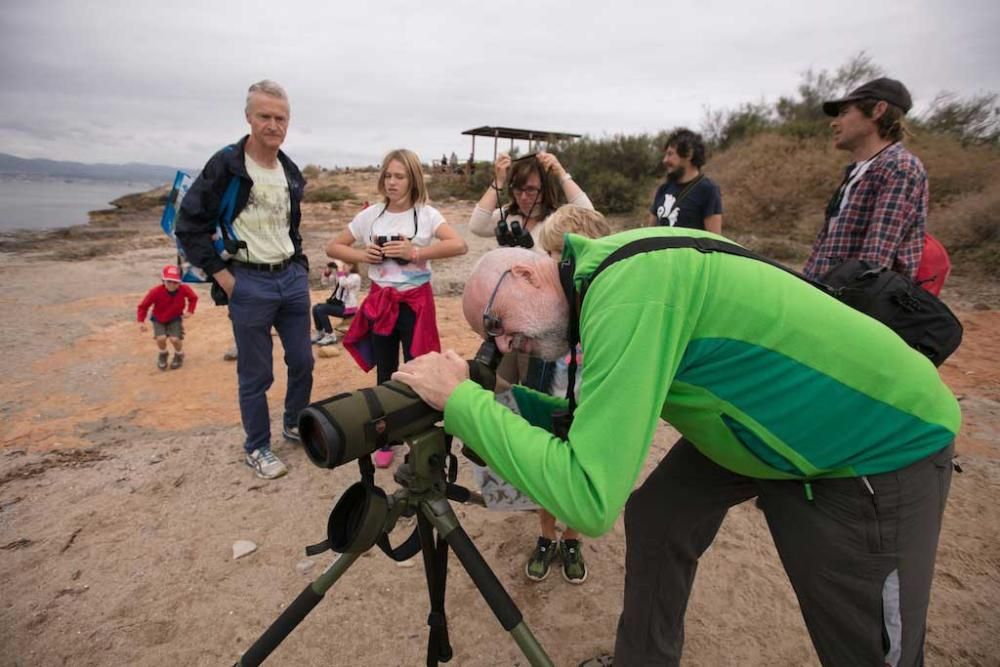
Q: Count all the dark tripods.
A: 1